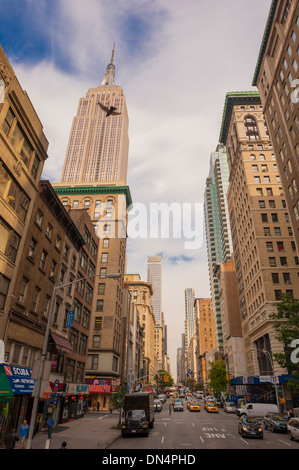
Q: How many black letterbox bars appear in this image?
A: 1